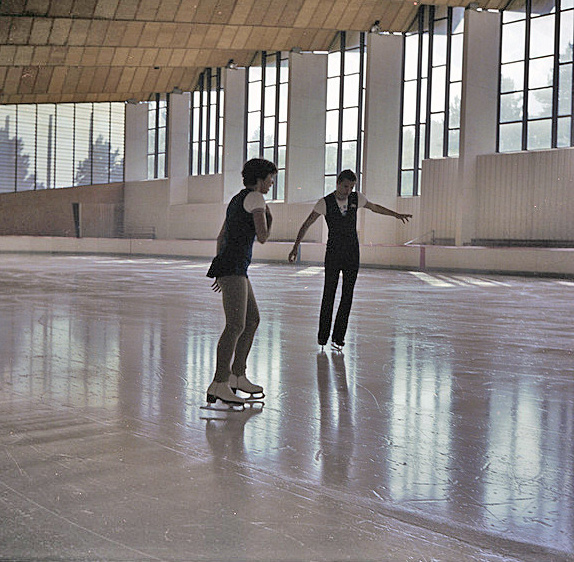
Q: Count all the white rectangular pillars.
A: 6